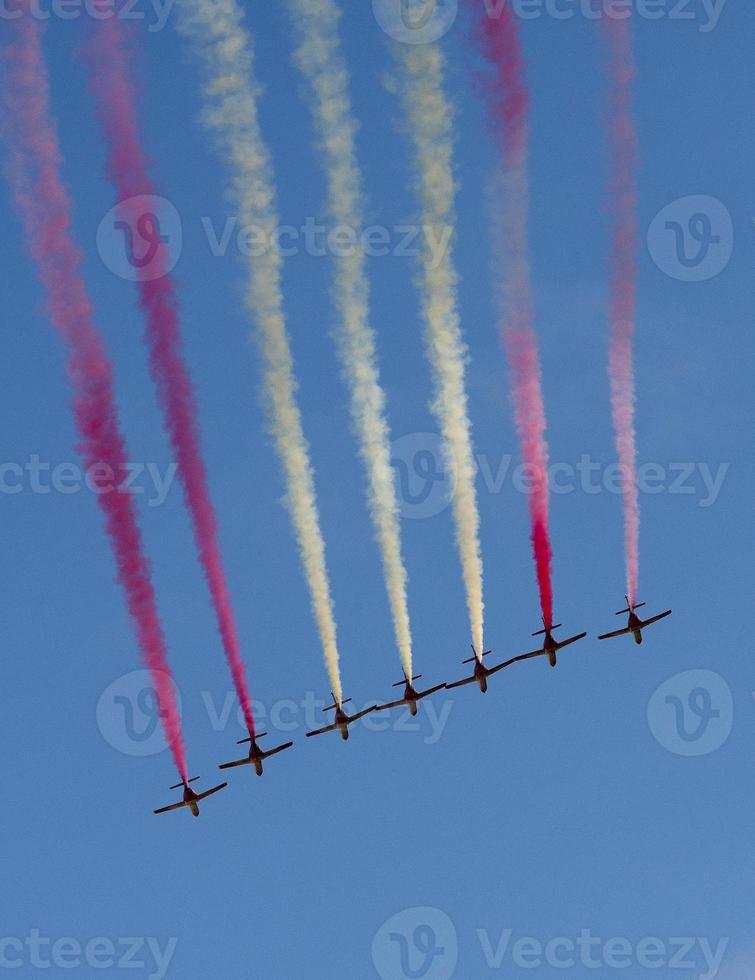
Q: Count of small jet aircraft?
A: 7